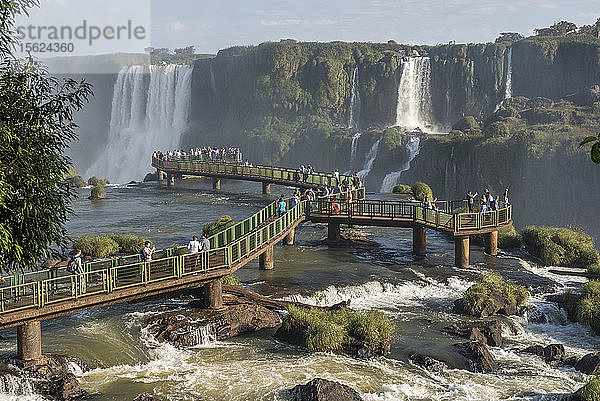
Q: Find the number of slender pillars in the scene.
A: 12